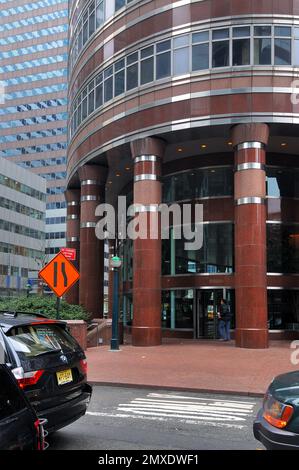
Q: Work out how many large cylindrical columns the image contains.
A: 4